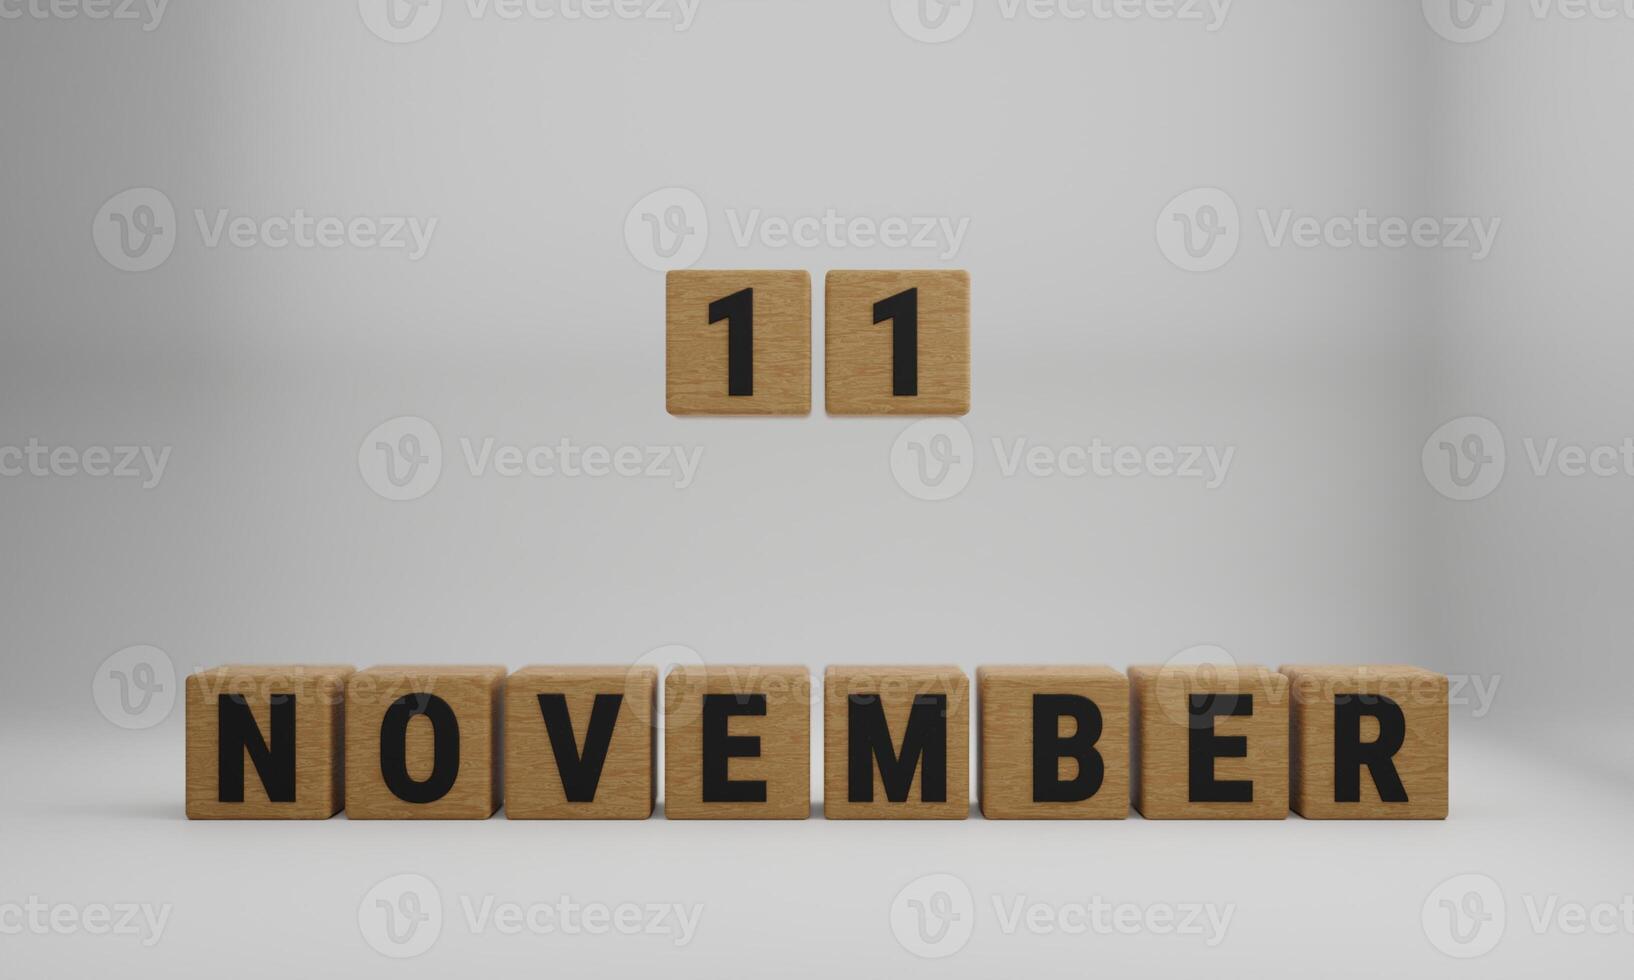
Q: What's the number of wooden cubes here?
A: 10